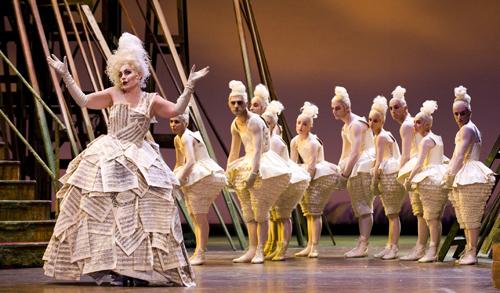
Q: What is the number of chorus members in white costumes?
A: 10